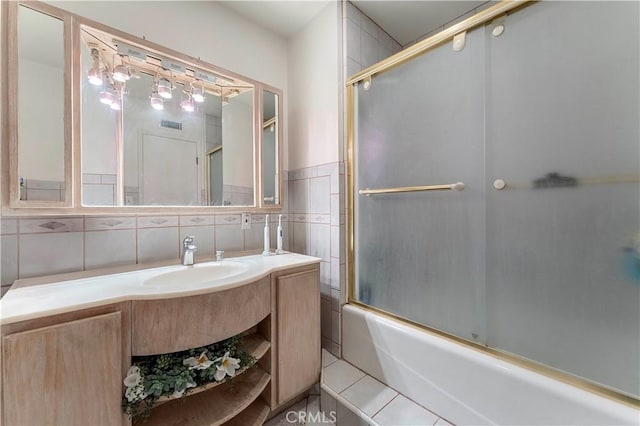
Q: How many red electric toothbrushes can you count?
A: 0